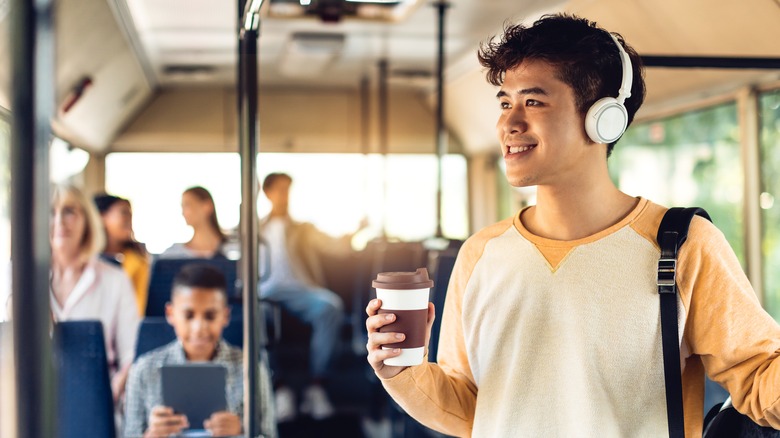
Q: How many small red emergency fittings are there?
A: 1